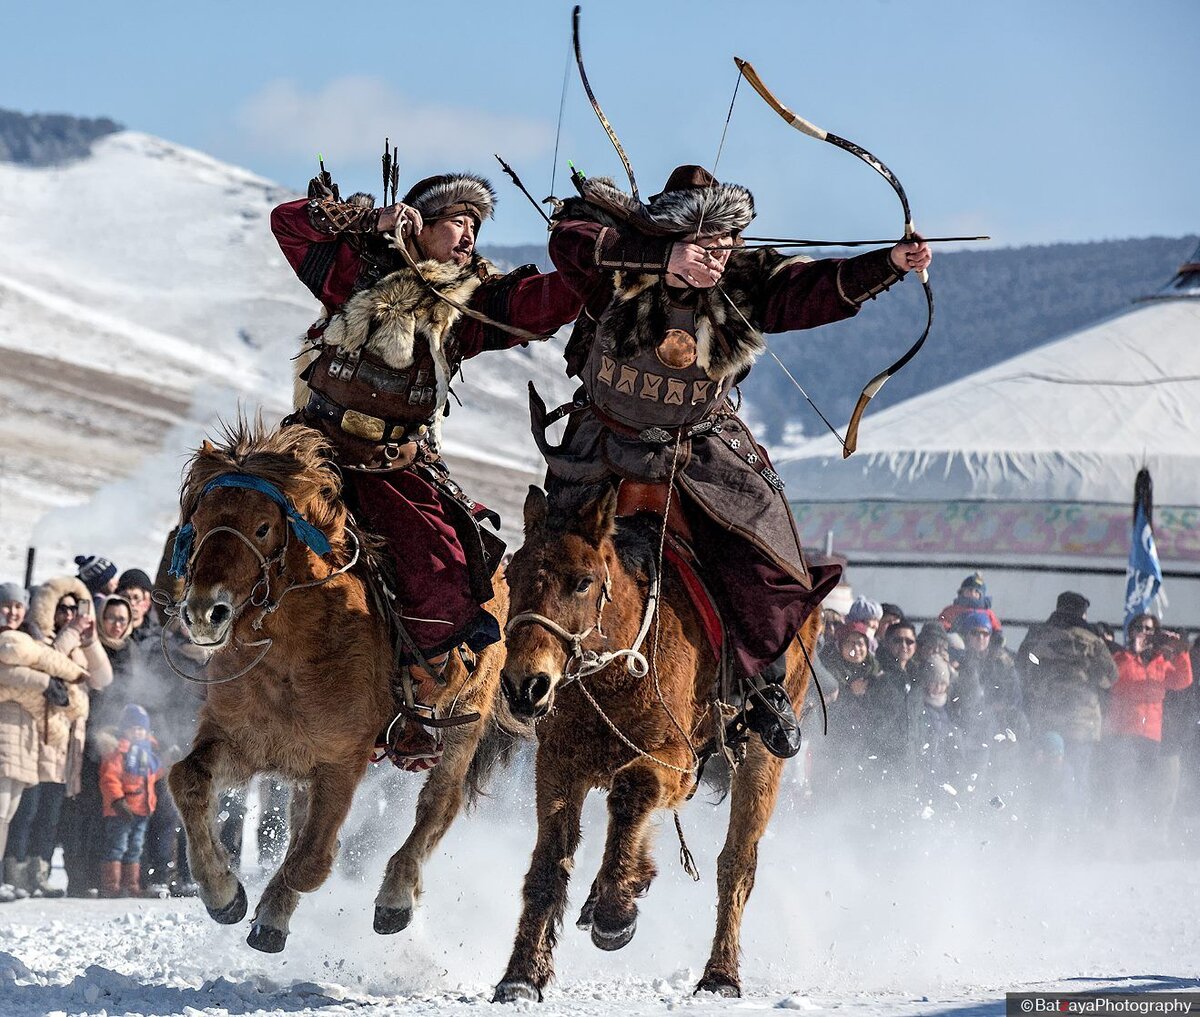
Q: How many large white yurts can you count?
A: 1